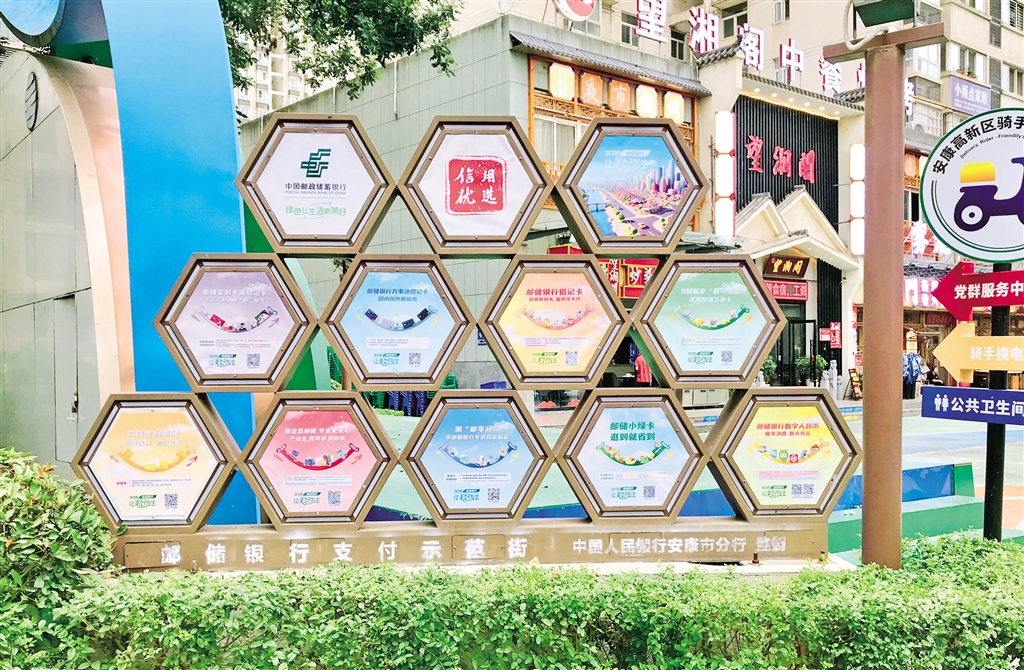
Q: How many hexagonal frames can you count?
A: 12